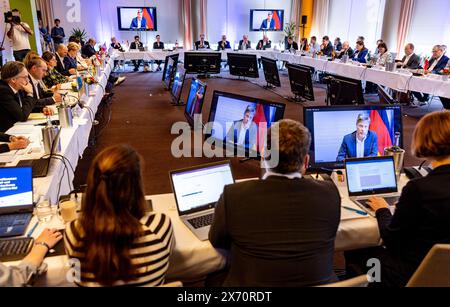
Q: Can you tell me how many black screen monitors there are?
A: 5